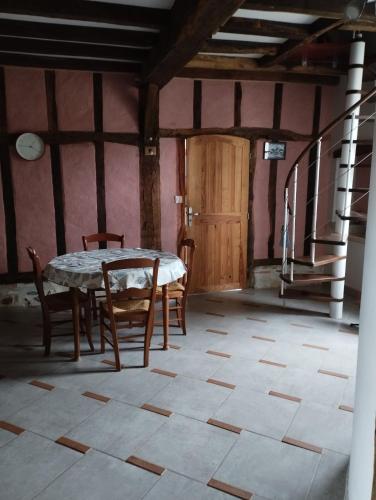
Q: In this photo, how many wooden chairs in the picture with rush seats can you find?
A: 4